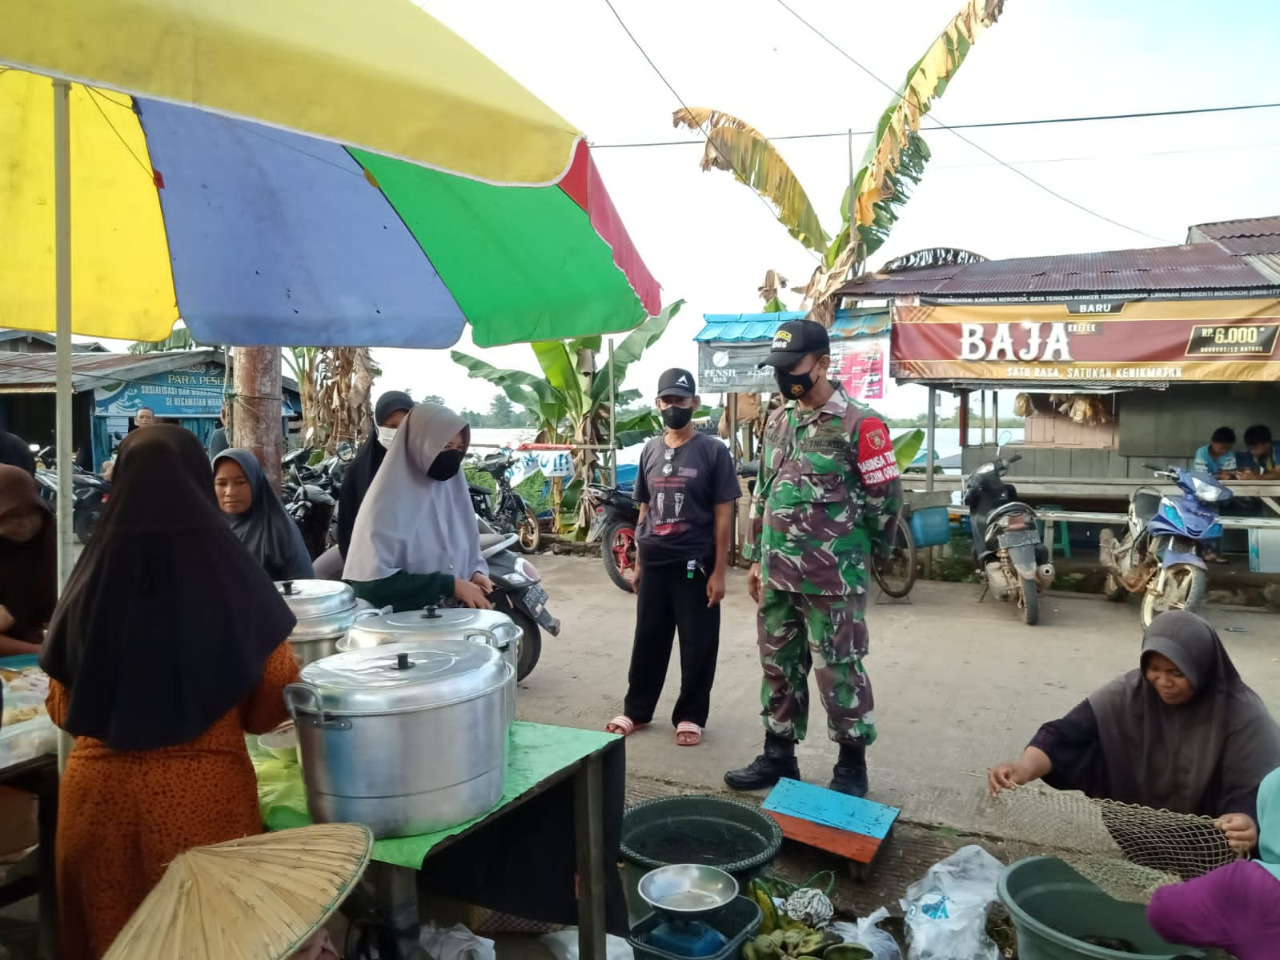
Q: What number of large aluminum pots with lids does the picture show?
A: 3